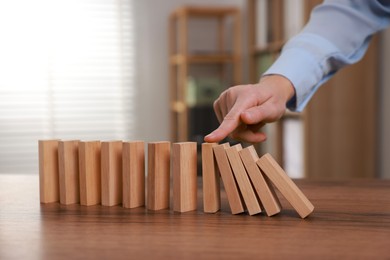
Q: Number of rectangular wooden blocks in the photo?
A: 12